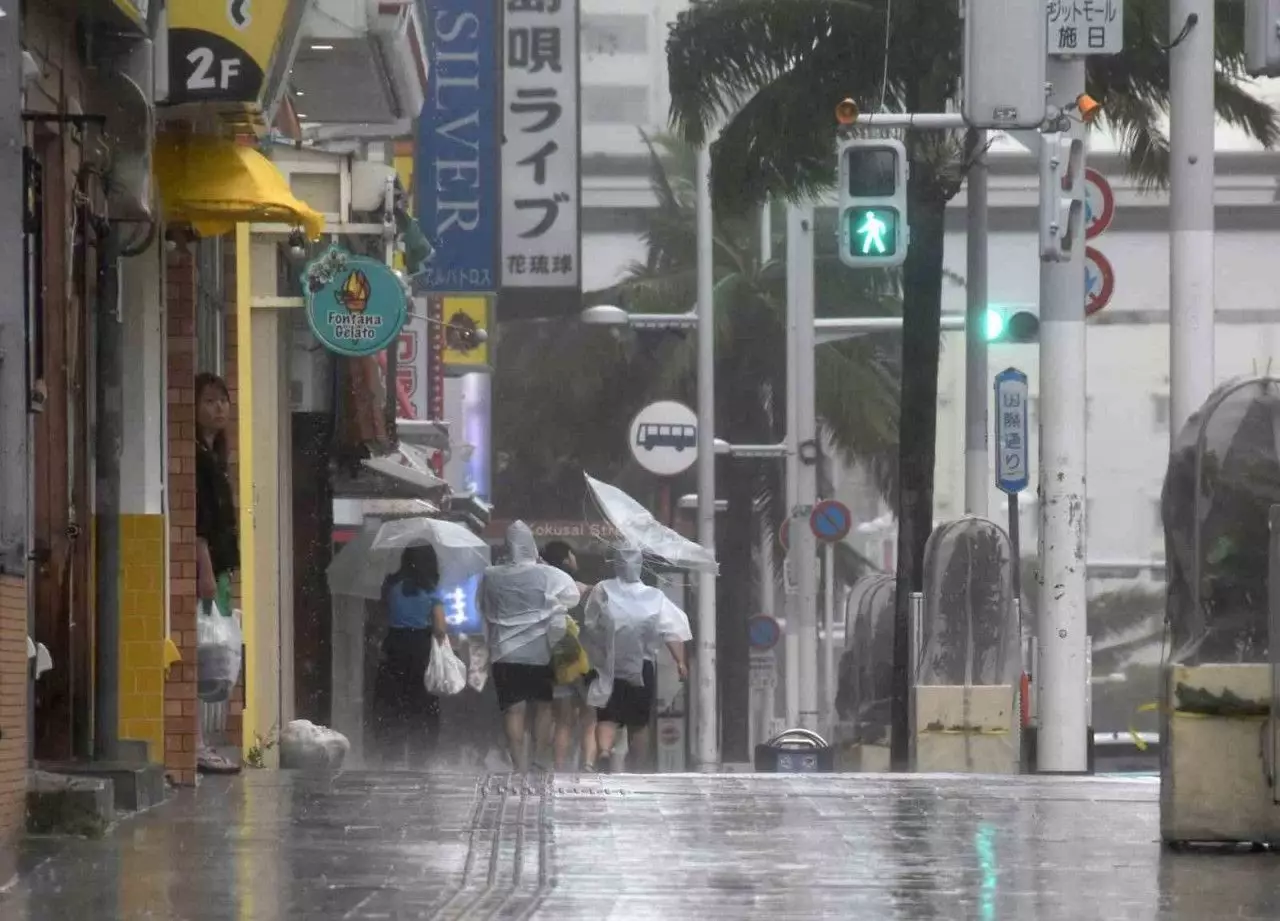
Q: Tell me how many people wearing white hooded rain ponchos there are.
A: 2